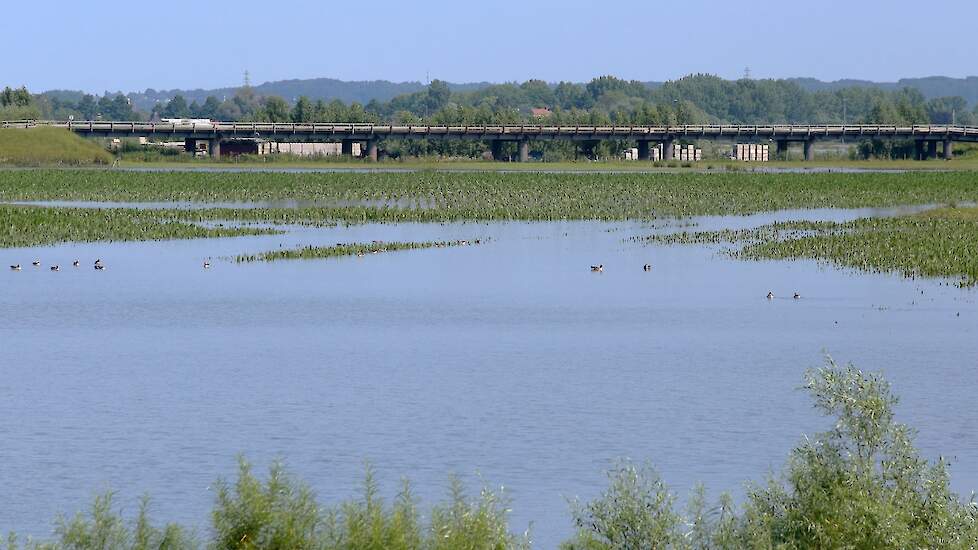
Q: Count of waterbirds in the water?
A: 11